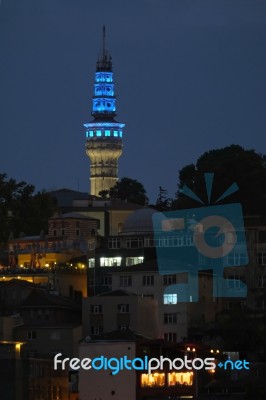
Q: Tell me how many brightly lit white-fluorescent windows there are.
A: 4